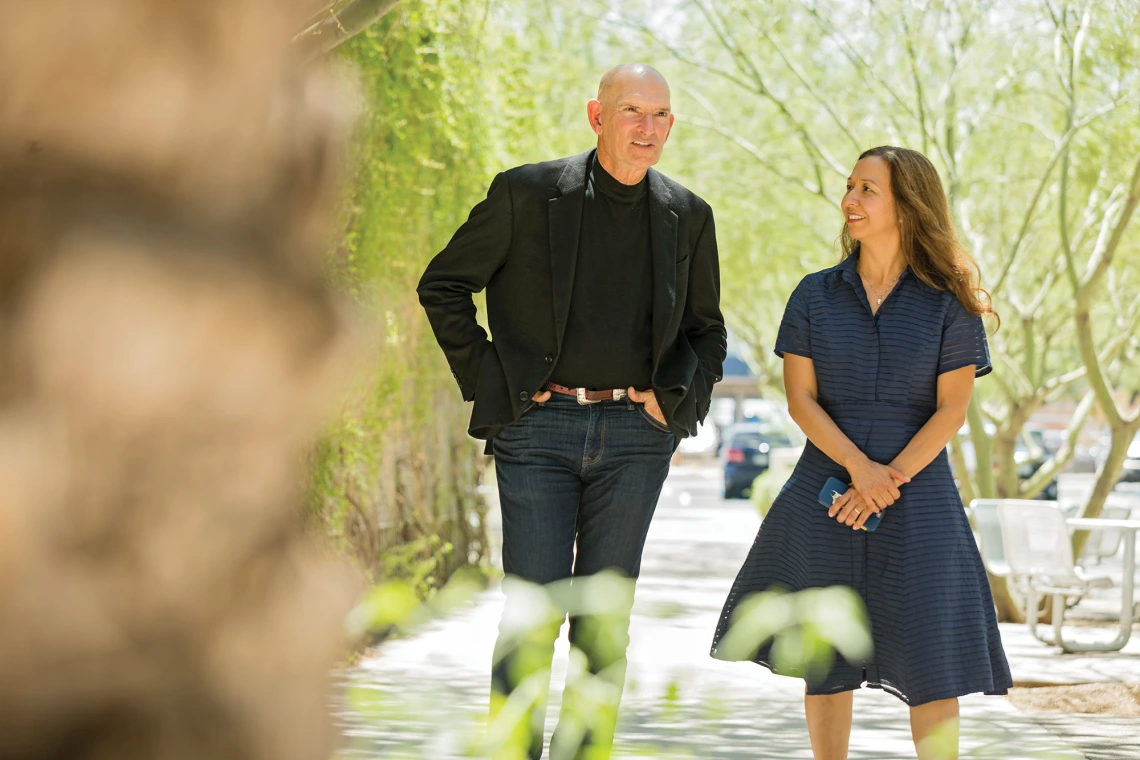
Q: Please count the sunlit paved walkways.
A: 1